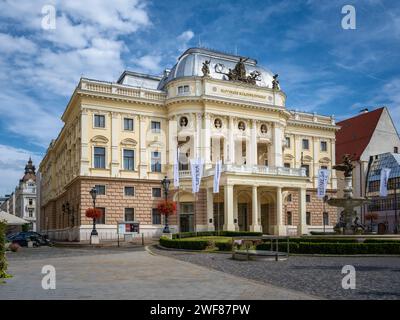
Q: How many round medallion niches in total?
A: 4